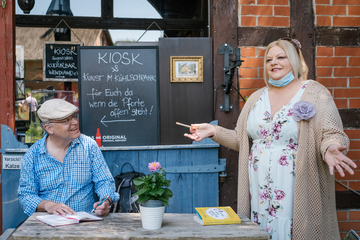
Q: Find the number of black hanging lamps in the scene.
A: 1